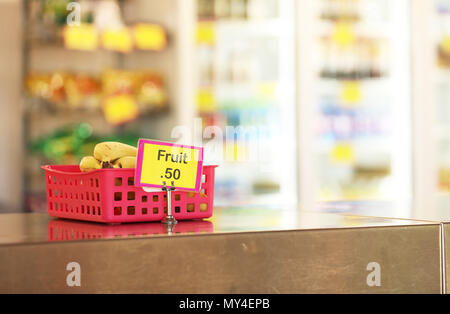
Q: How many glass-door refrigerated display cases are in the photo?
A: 3